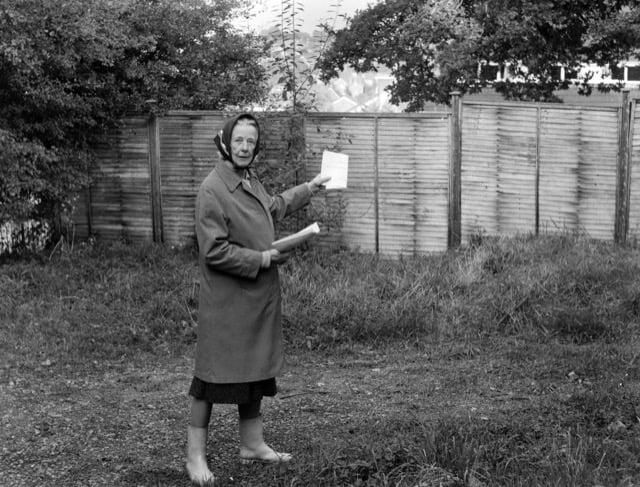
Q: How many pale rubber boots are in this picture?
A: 2